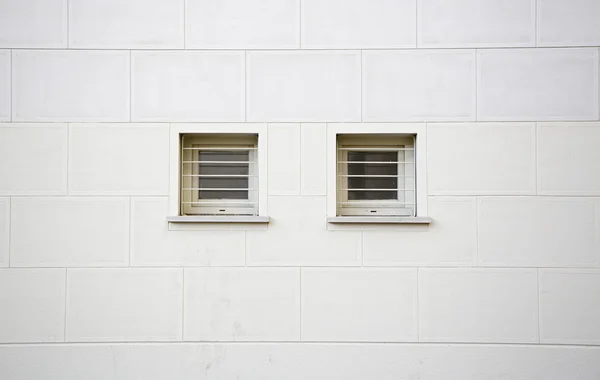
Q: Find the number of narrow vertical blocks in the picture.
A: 2